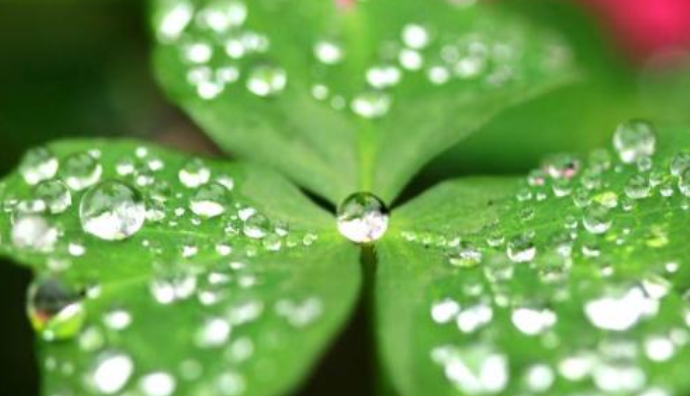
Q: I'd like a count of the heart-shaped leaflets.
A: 3